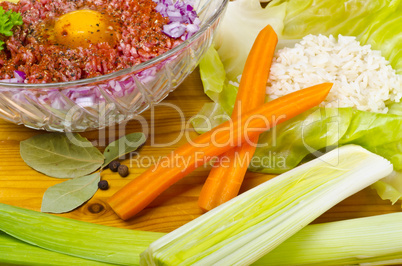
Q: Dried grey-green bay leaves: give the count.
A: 3